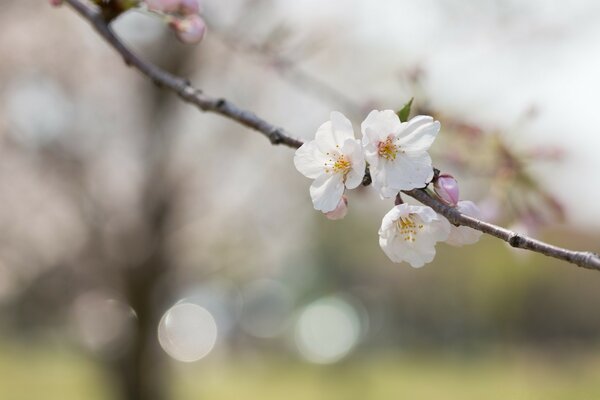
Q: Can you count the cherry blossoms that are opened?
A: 3